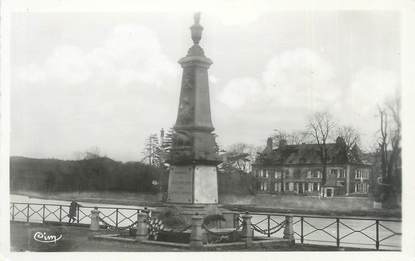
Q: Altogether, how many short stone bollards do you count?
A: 5